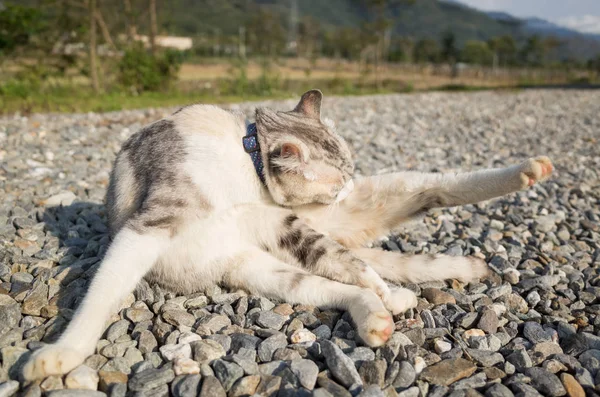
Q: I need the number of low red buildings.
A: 0